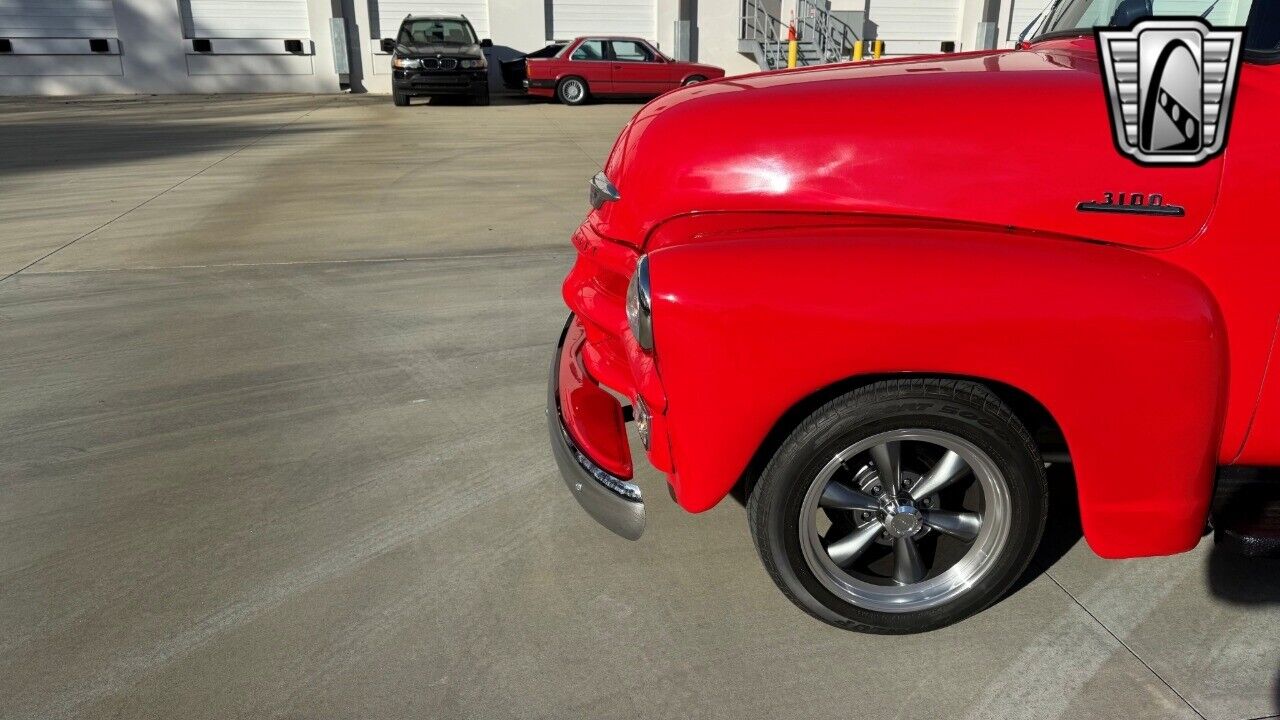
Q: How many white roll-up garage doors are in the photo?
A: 6